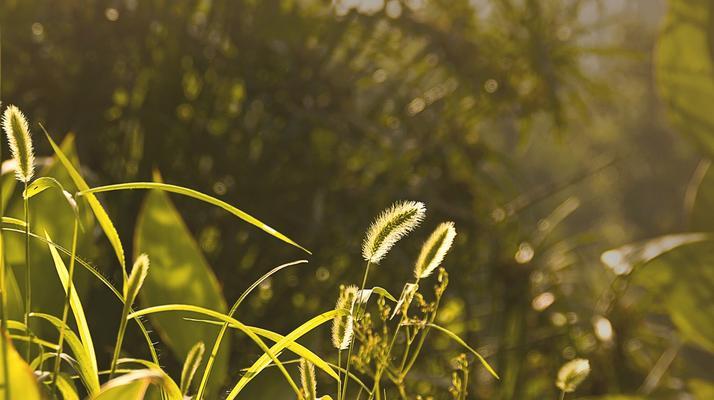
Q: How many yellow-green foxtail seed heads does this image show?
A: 8